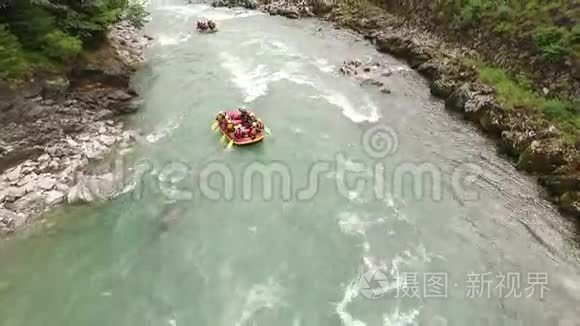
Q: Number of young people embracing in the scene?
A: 0